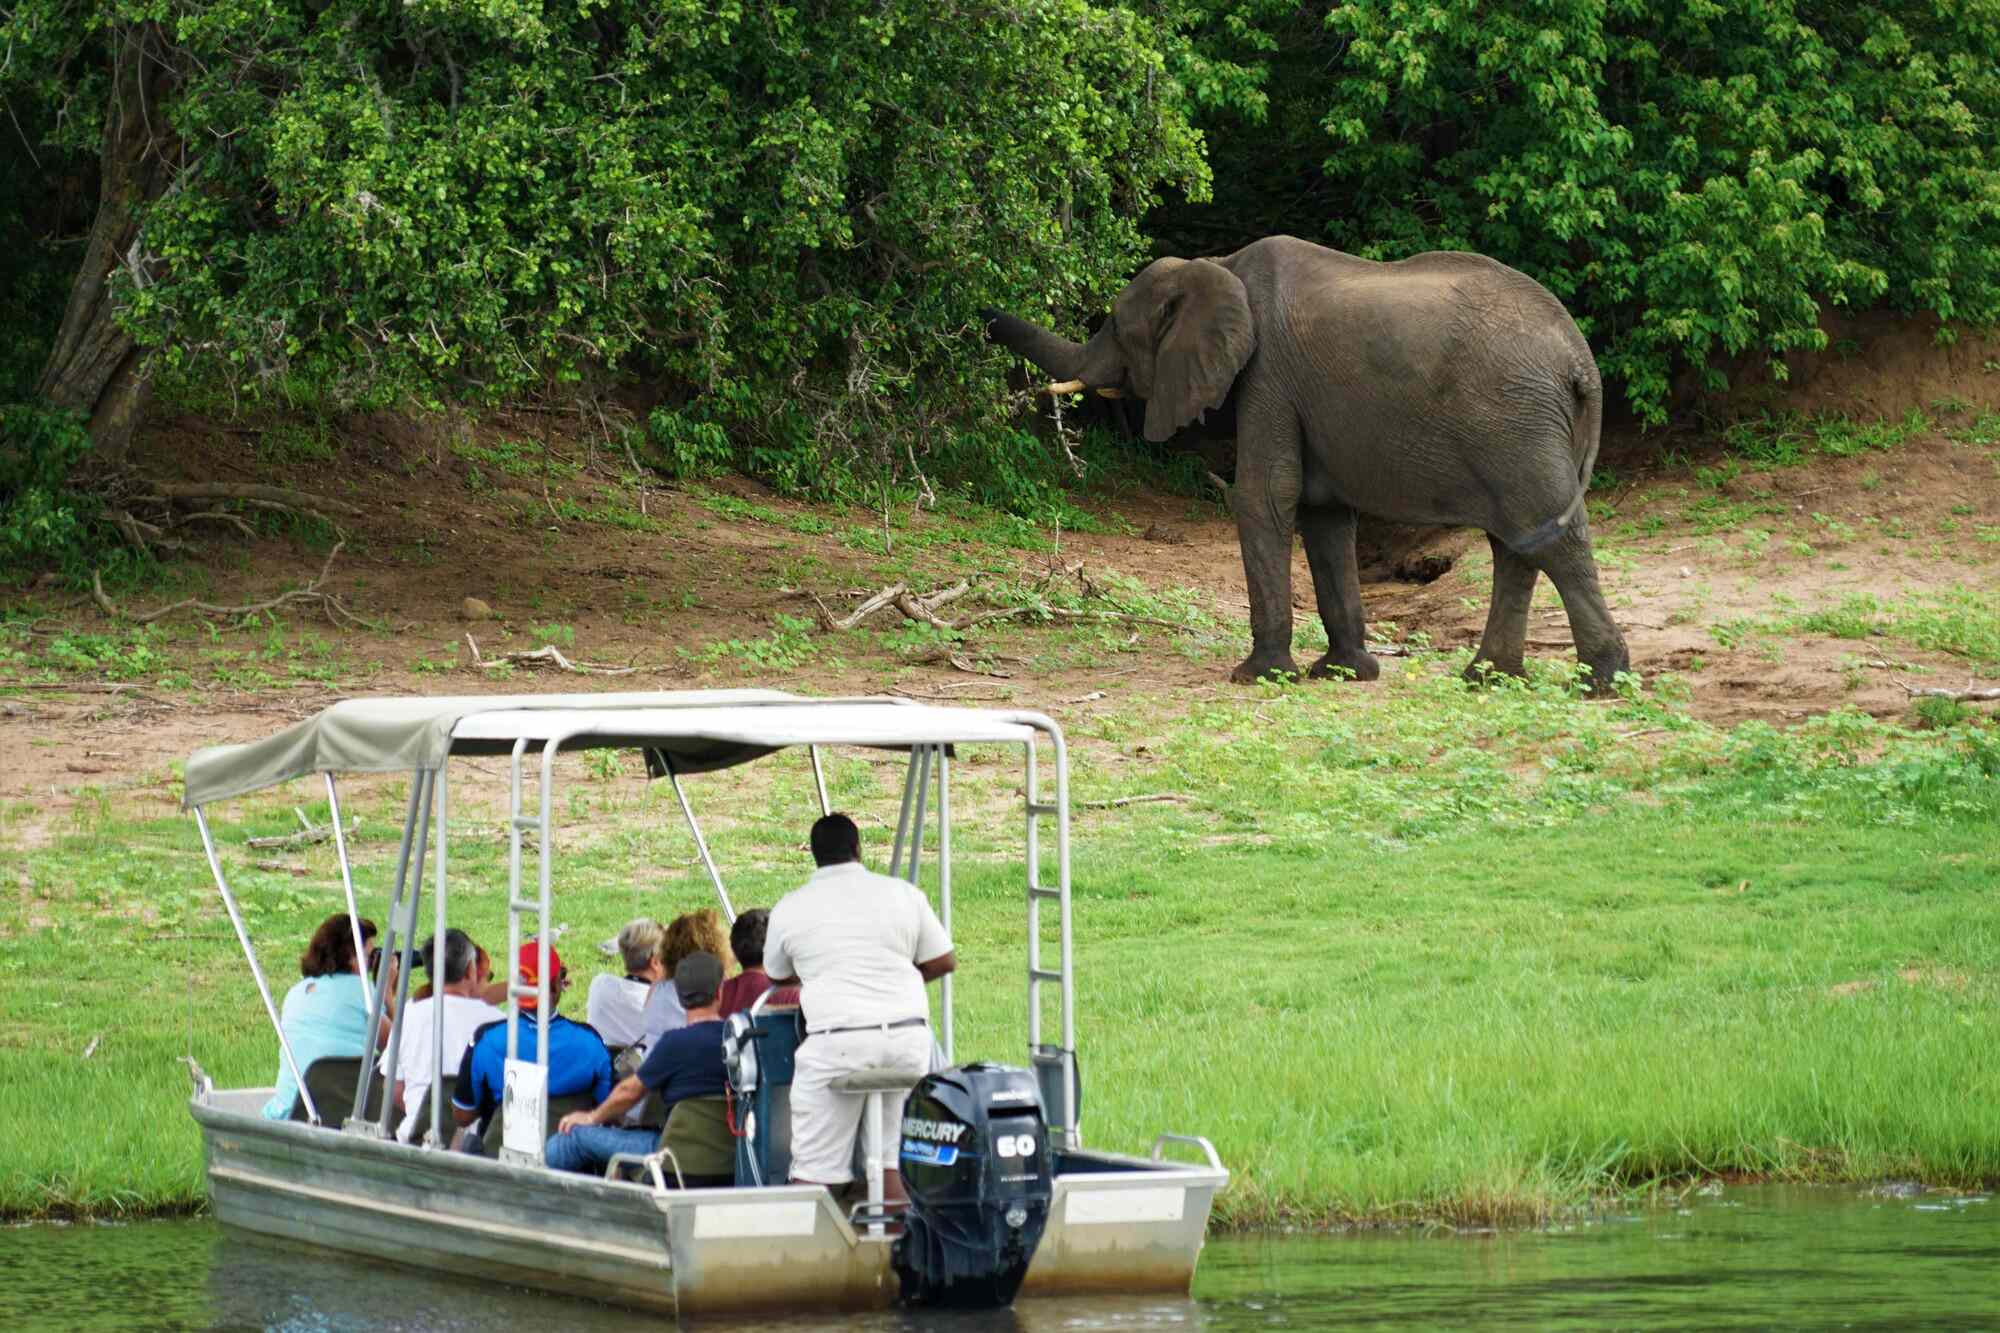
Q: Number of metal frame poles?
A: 14